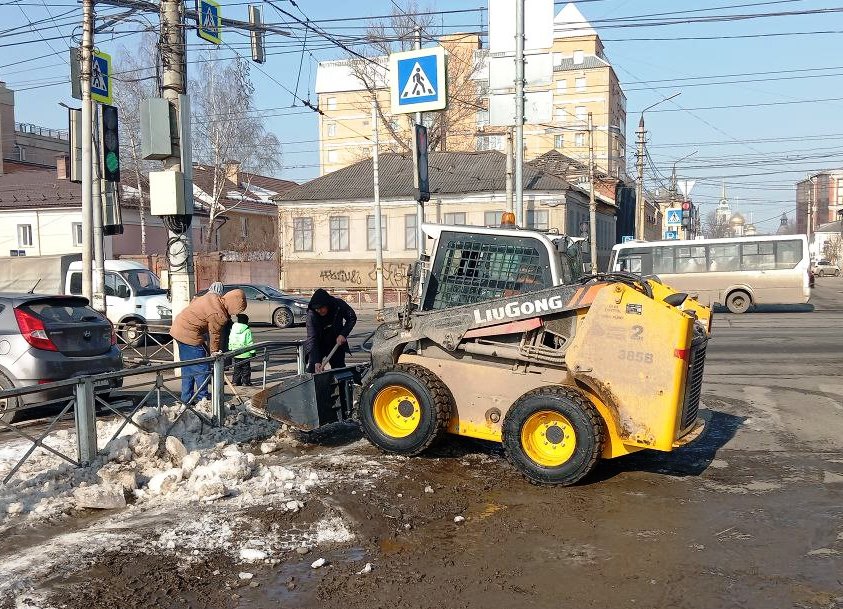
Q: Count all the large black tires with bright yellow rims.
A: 2